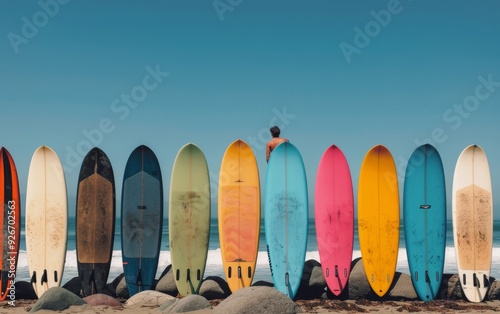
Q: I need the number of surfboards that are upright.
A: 11